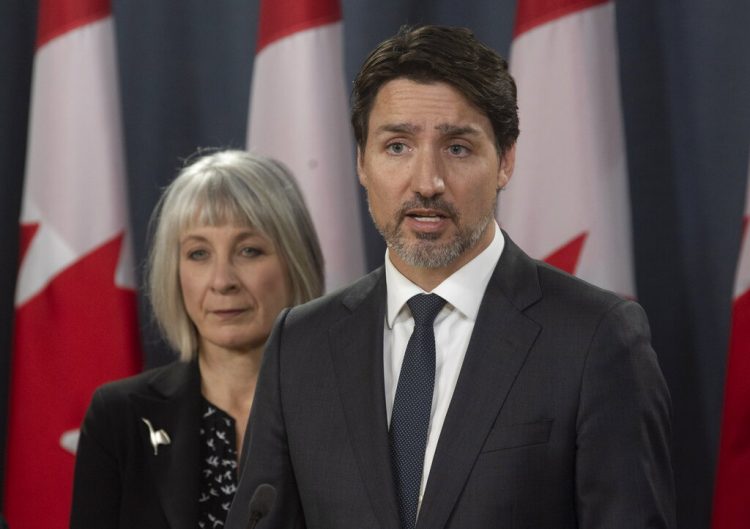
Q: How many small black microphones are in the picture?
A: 1